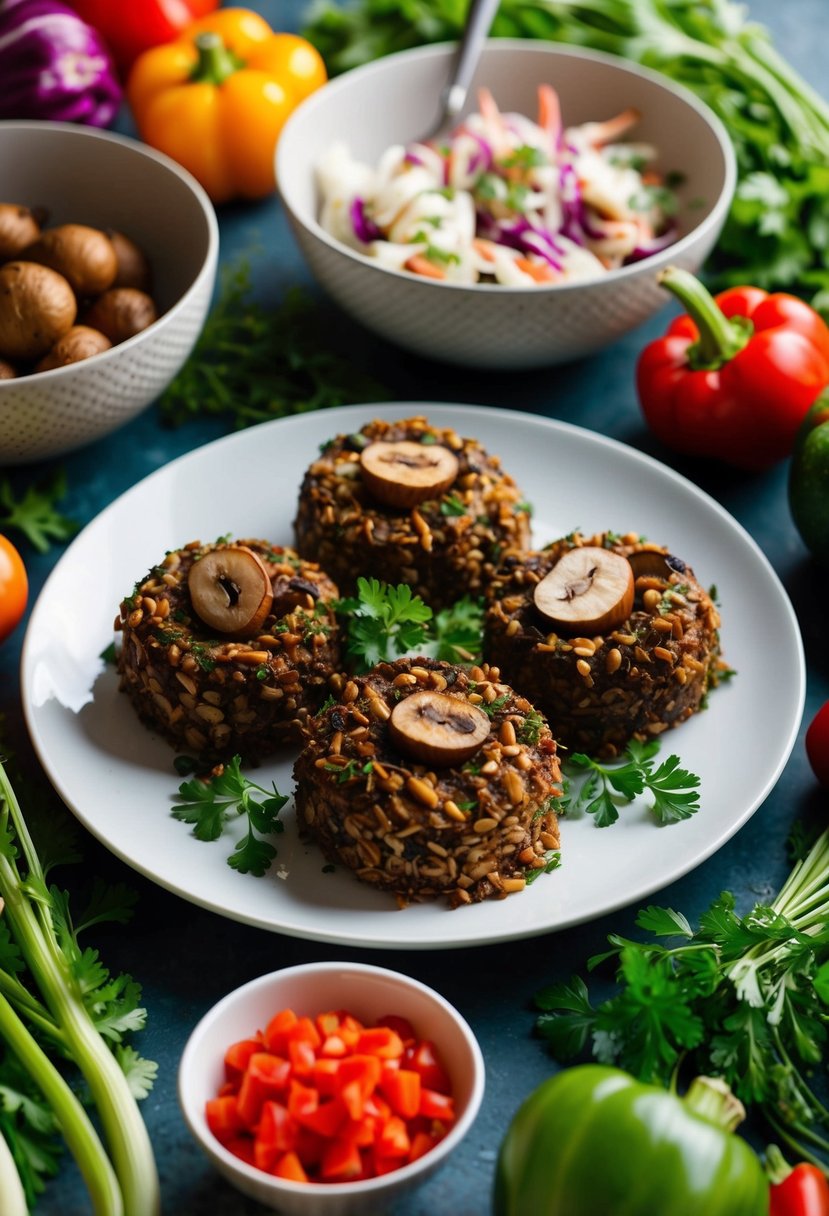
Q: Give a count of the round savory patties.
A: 4